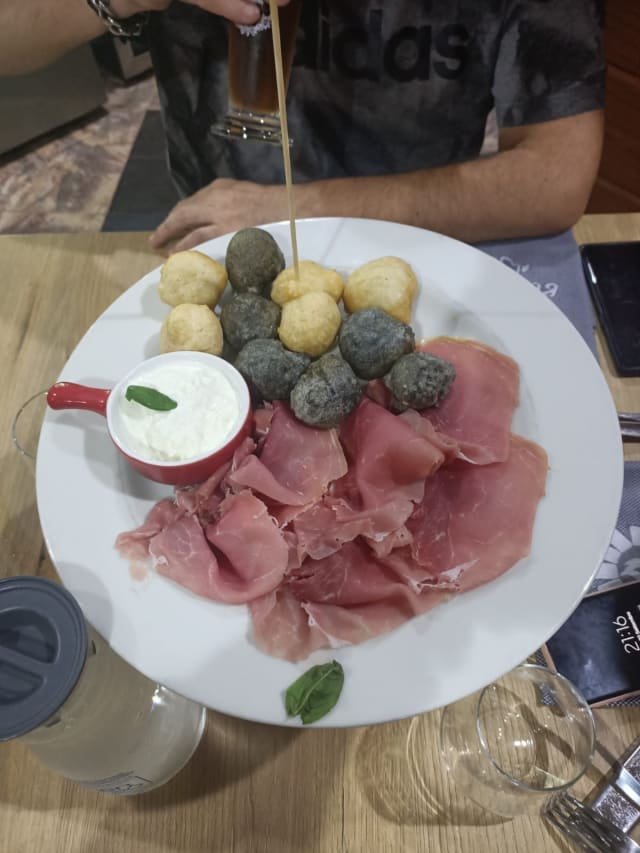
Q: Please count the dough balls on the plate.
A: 11